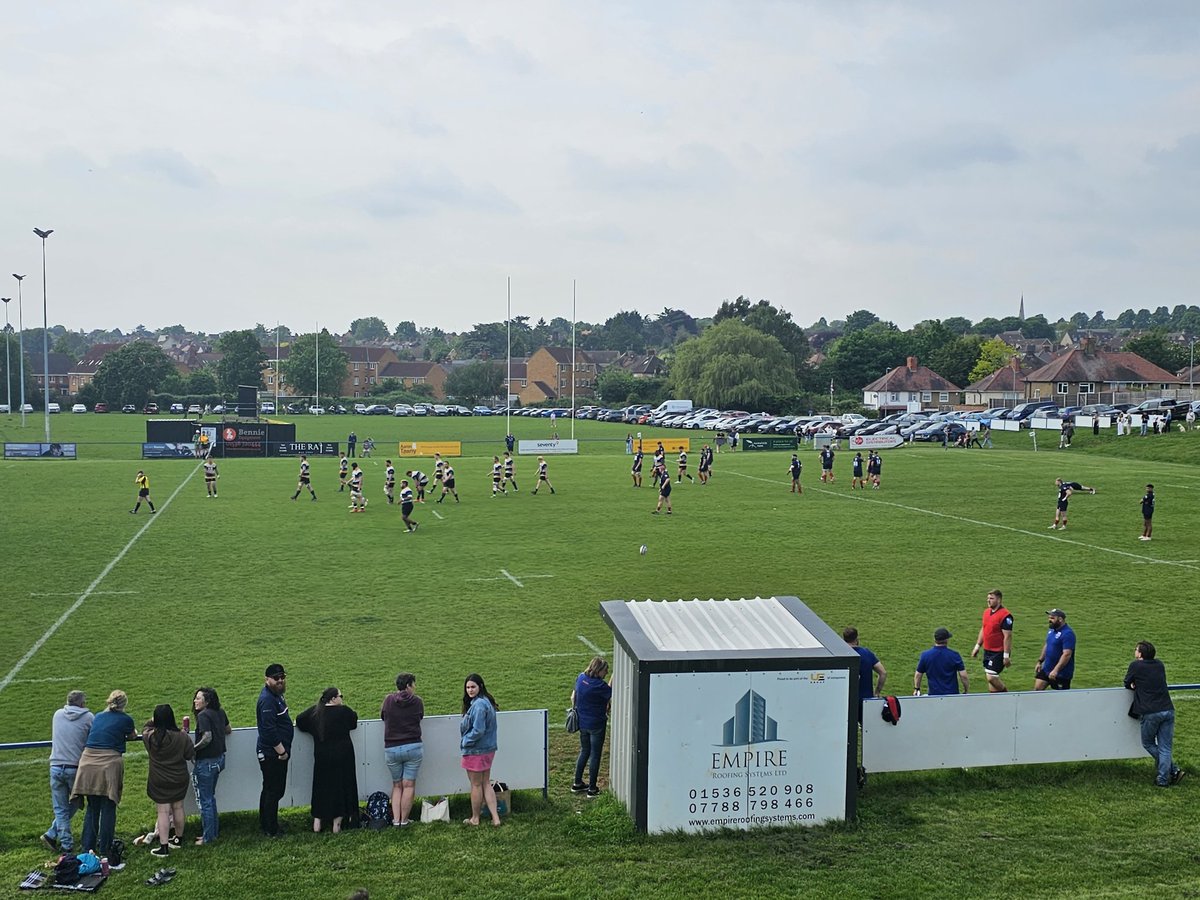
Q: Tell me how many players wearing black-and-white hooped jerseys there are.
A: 14